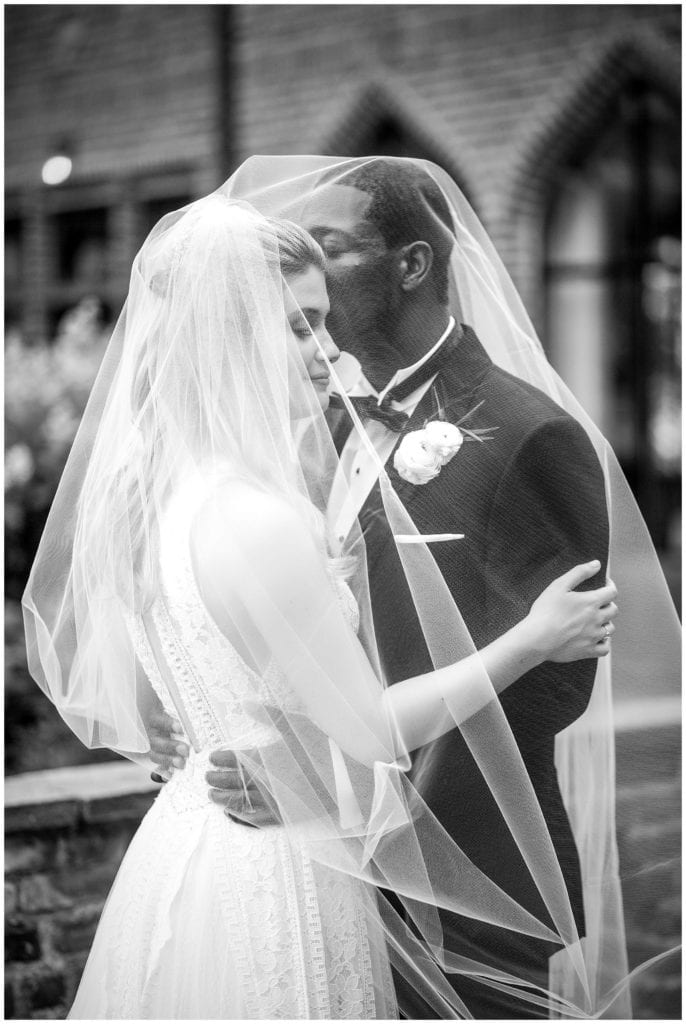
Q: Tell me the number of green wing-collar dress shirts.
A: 0